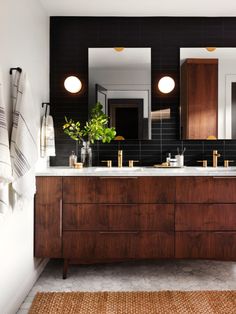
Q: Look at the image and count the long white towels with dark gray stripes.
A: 2